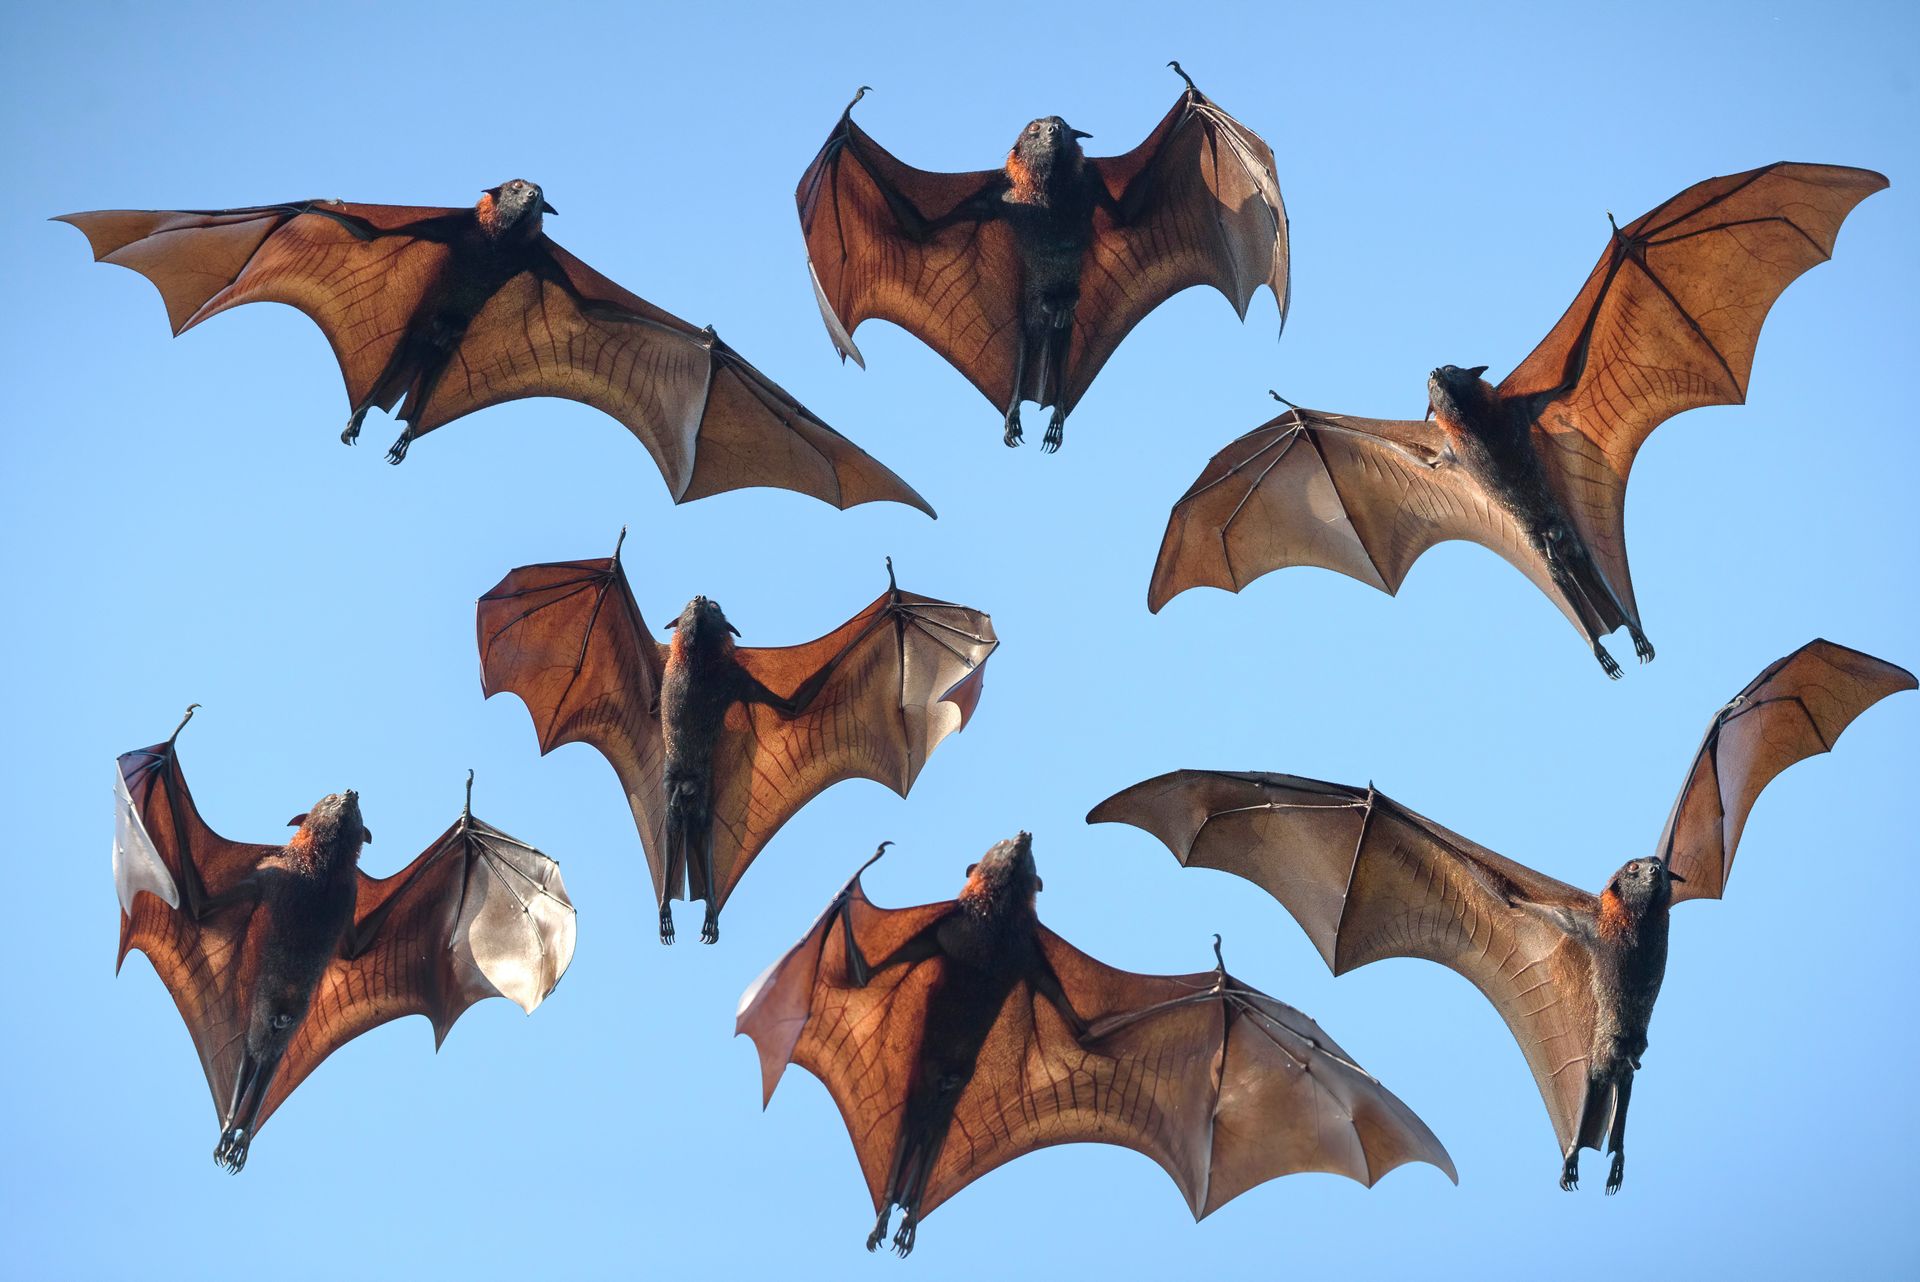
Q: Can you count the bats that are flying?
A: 7